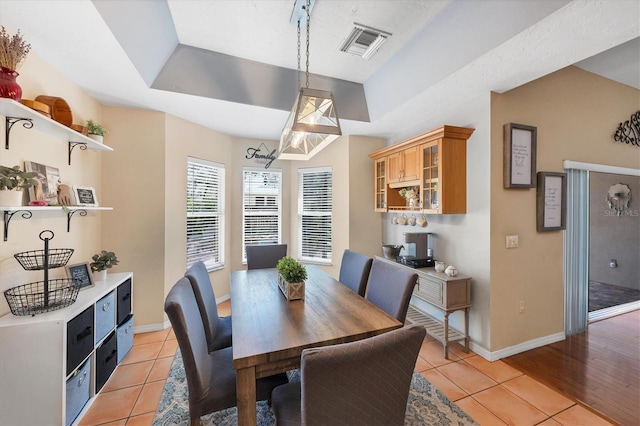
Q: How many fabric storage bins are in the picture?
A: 6